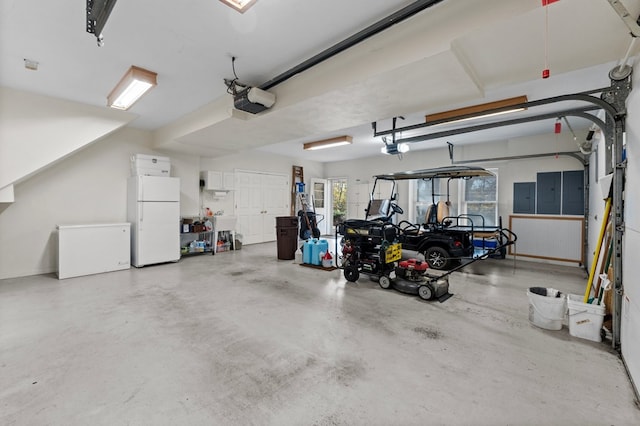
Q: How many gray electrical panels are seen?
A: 3